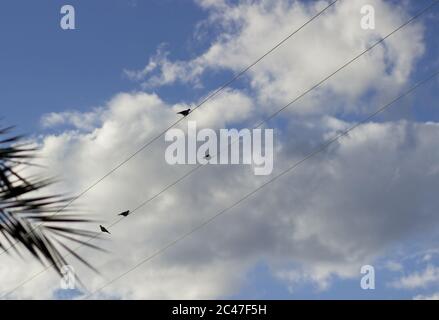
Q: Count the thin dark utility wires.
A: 3